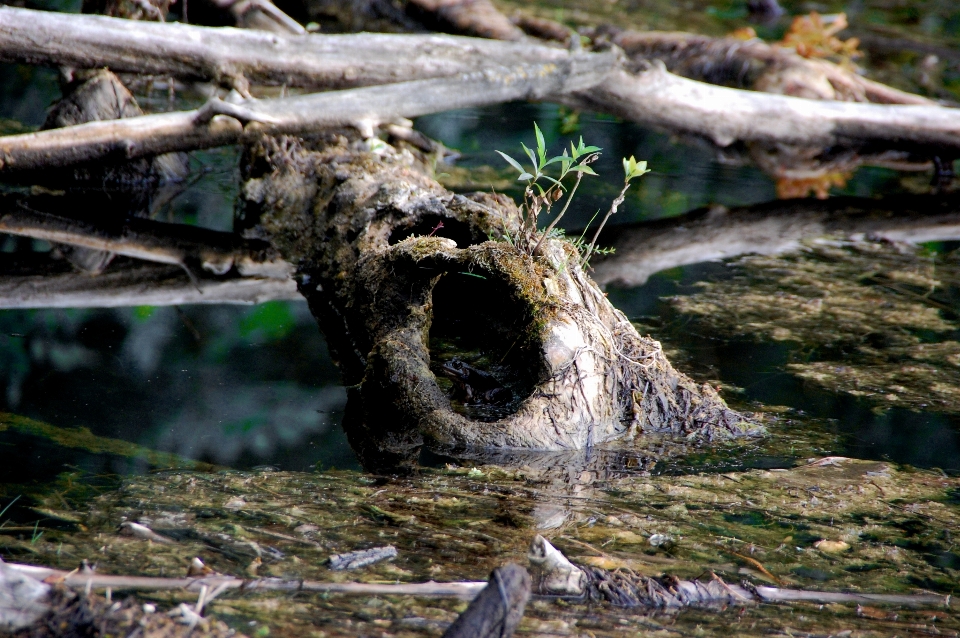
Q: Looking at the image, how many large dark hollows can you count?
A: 2